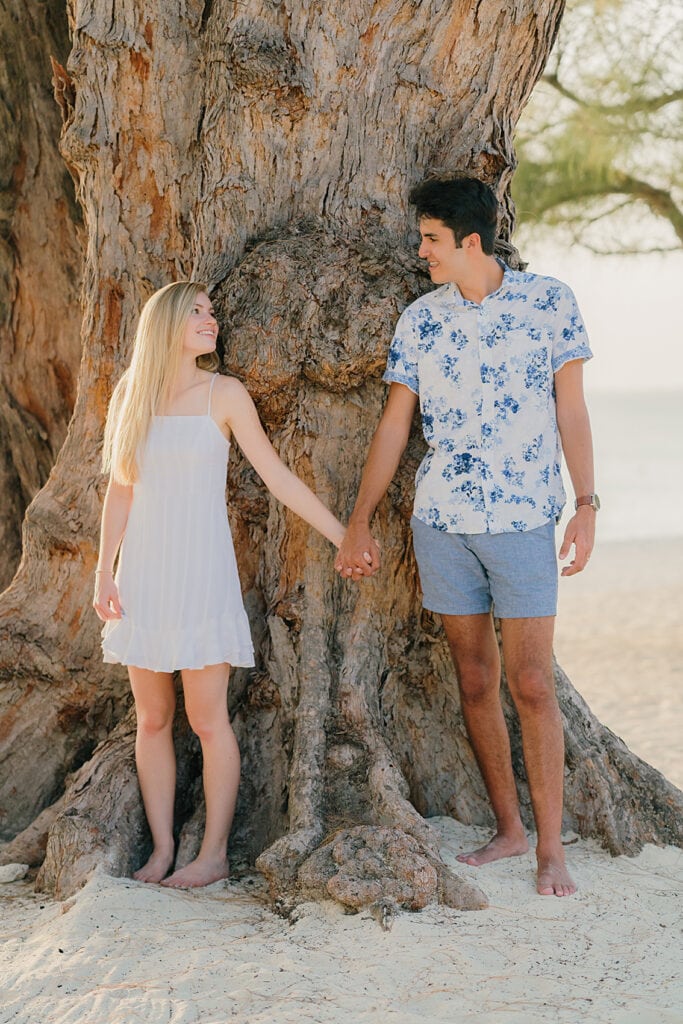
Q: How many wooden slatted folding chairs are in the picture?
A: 0